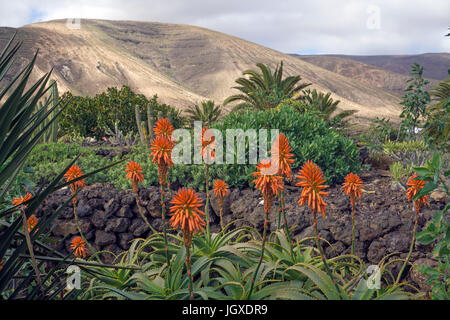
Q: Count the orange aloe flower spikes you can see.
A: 15